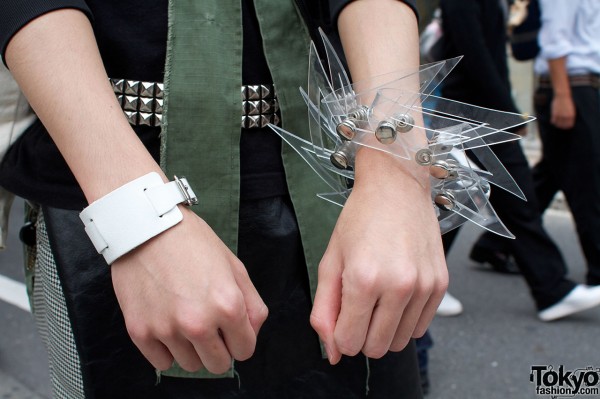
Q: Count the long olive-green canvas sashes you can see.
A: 2